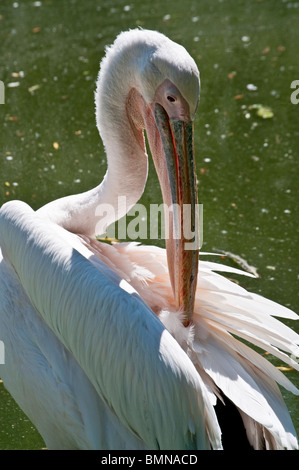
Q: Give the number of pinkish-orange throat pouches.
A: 1